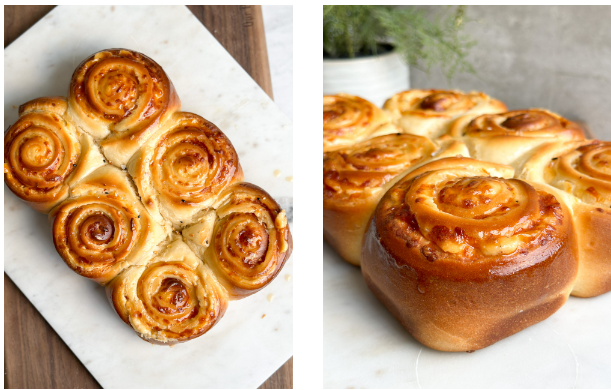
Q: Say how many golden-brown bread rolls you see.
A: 12